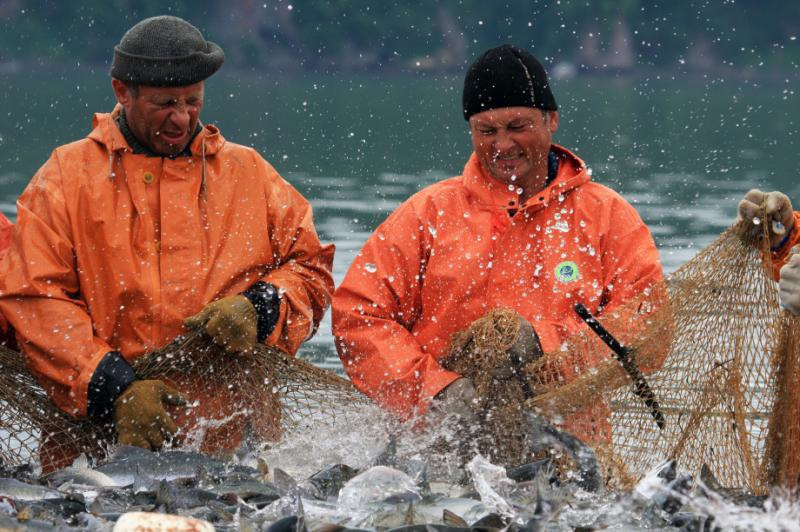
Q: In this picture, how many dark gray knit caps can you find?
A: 1